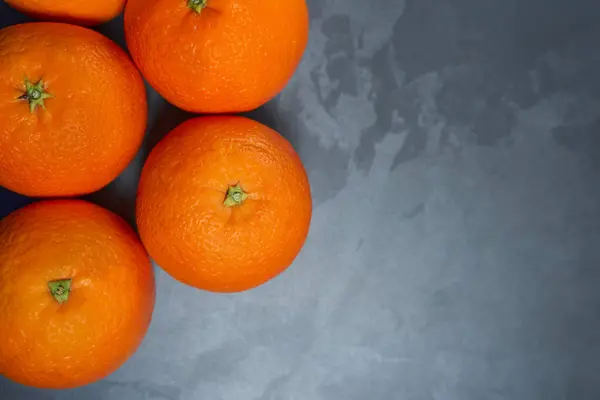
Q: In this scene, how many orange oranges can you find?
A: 5